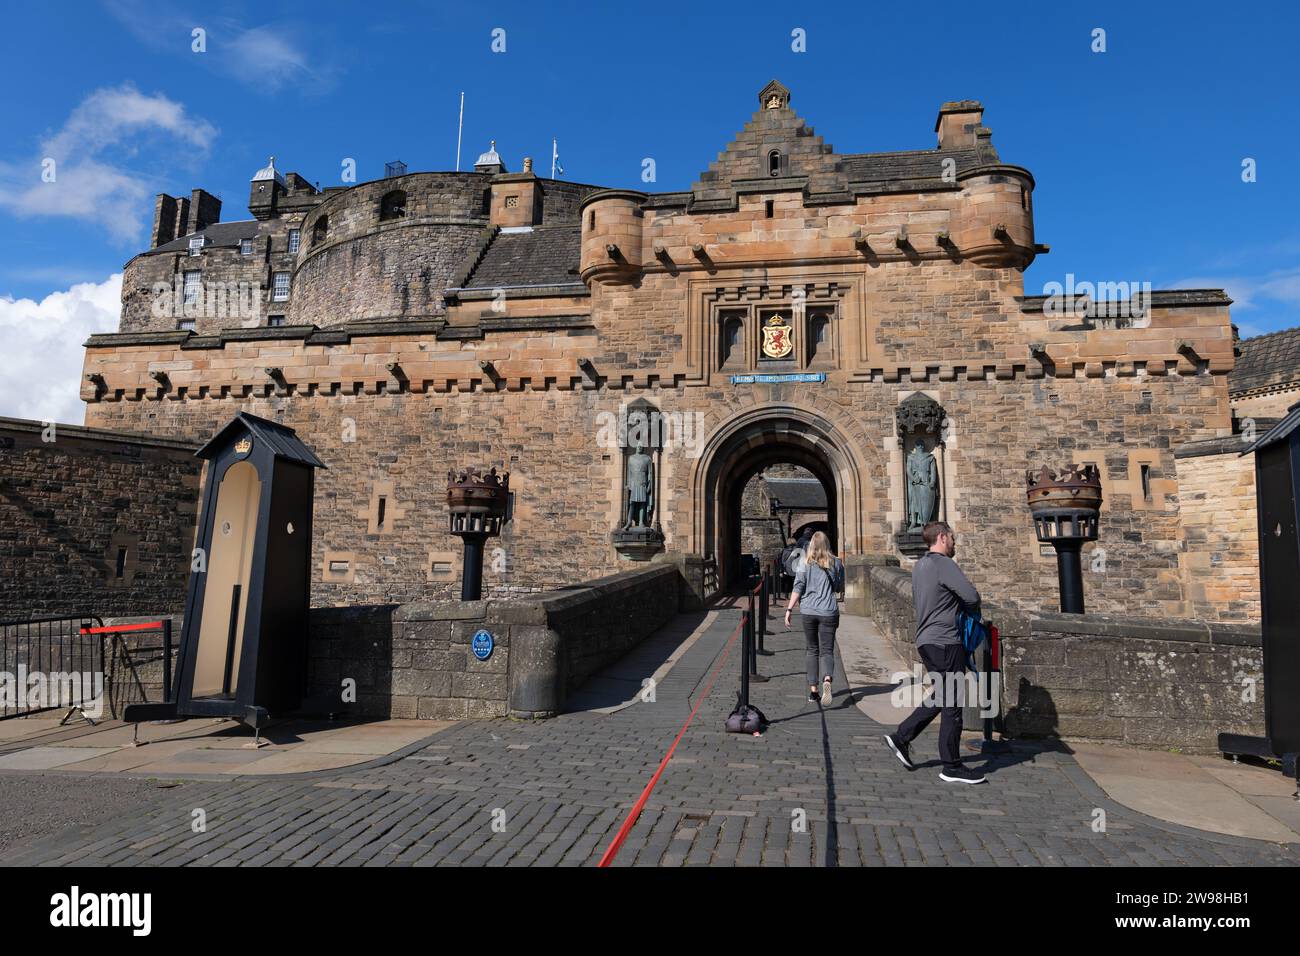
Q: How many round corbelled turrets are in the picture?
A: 2